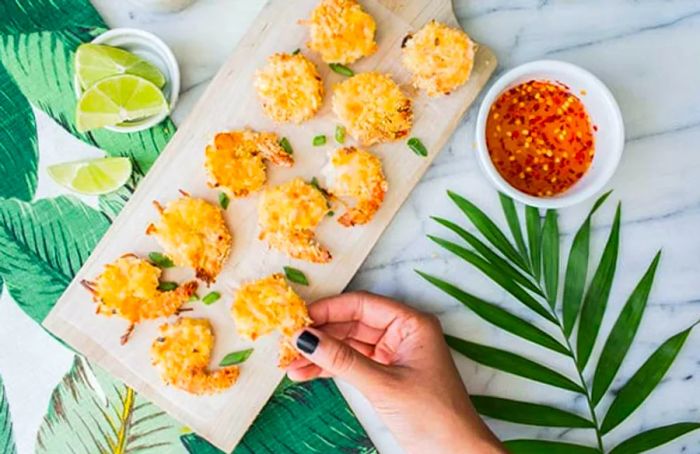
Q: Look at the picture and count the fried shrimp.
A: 11